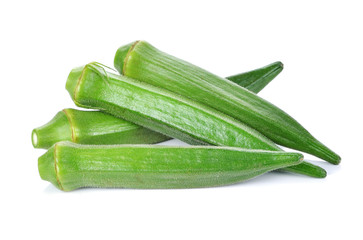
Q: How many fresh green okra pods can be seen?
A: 4